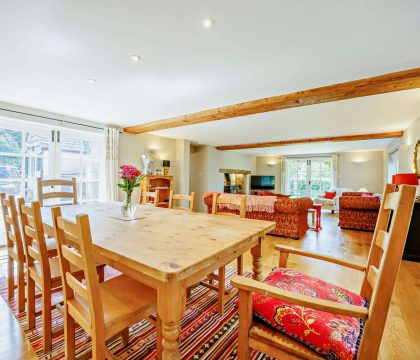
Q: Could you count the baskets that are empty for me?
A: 0